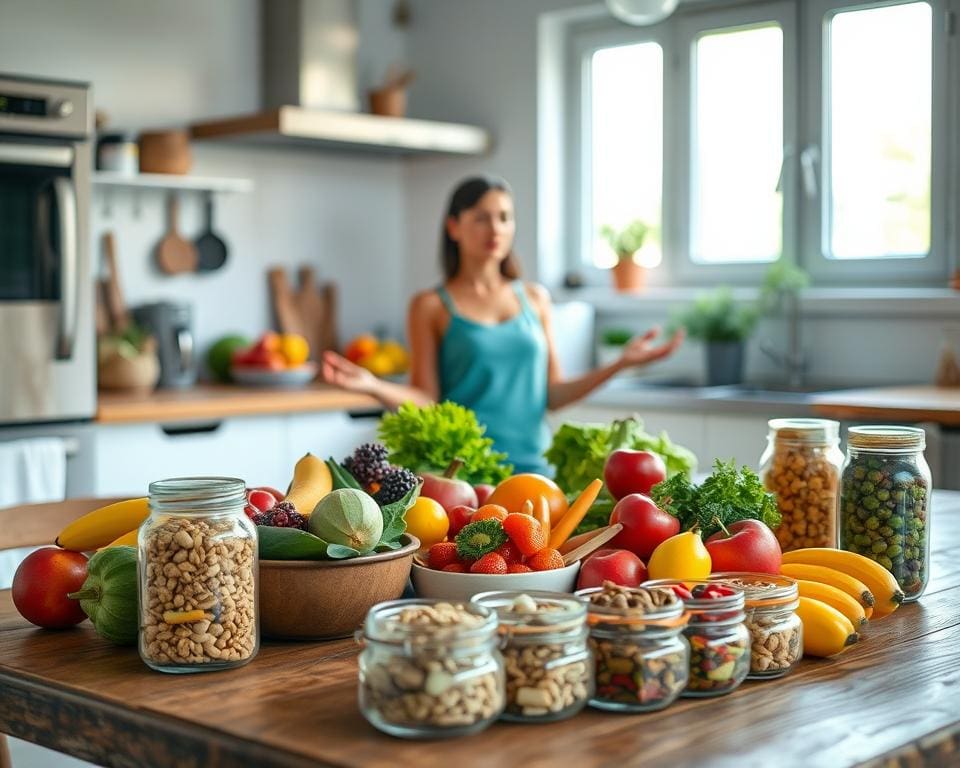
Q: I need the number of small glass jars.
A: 5